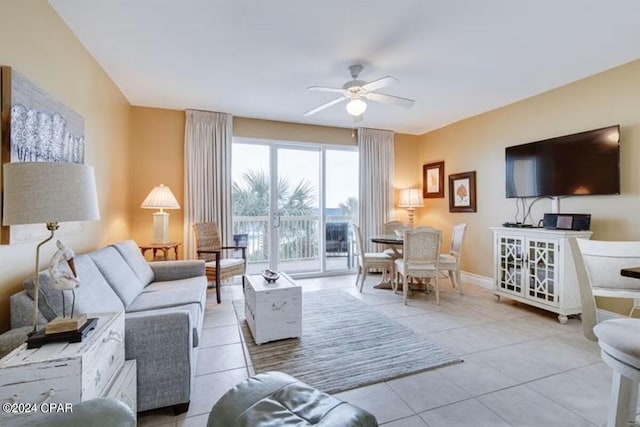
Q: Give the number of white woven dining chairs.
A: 4